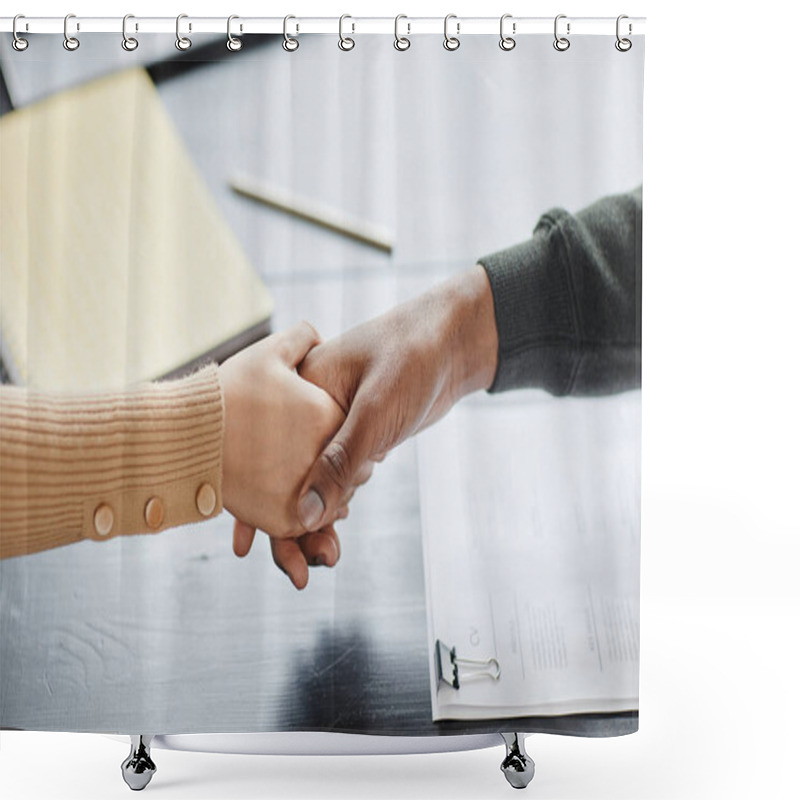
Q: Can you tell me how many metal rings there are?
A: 12